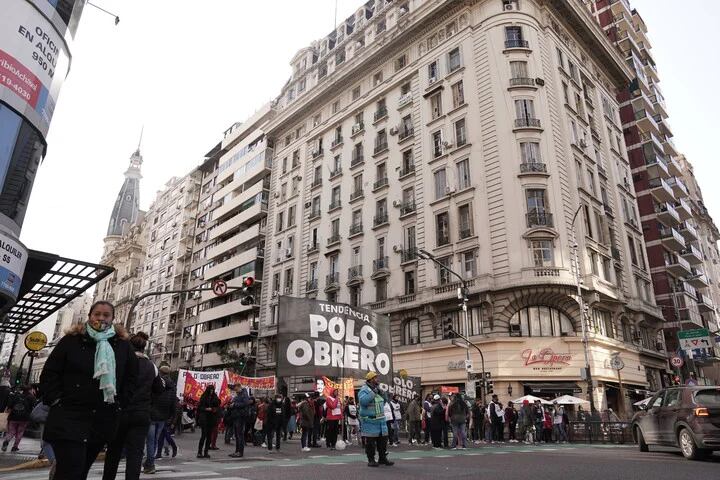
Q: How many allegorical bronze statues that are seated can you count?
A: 0